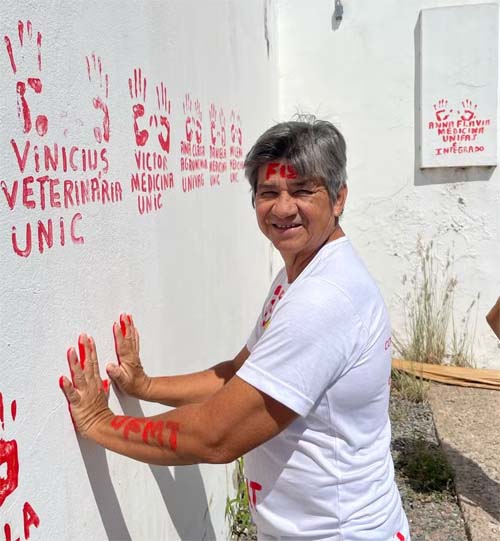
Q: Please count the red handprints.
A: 13